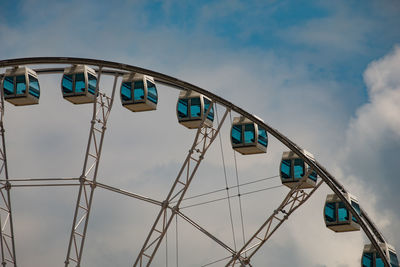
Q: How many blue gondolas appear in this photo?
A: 8